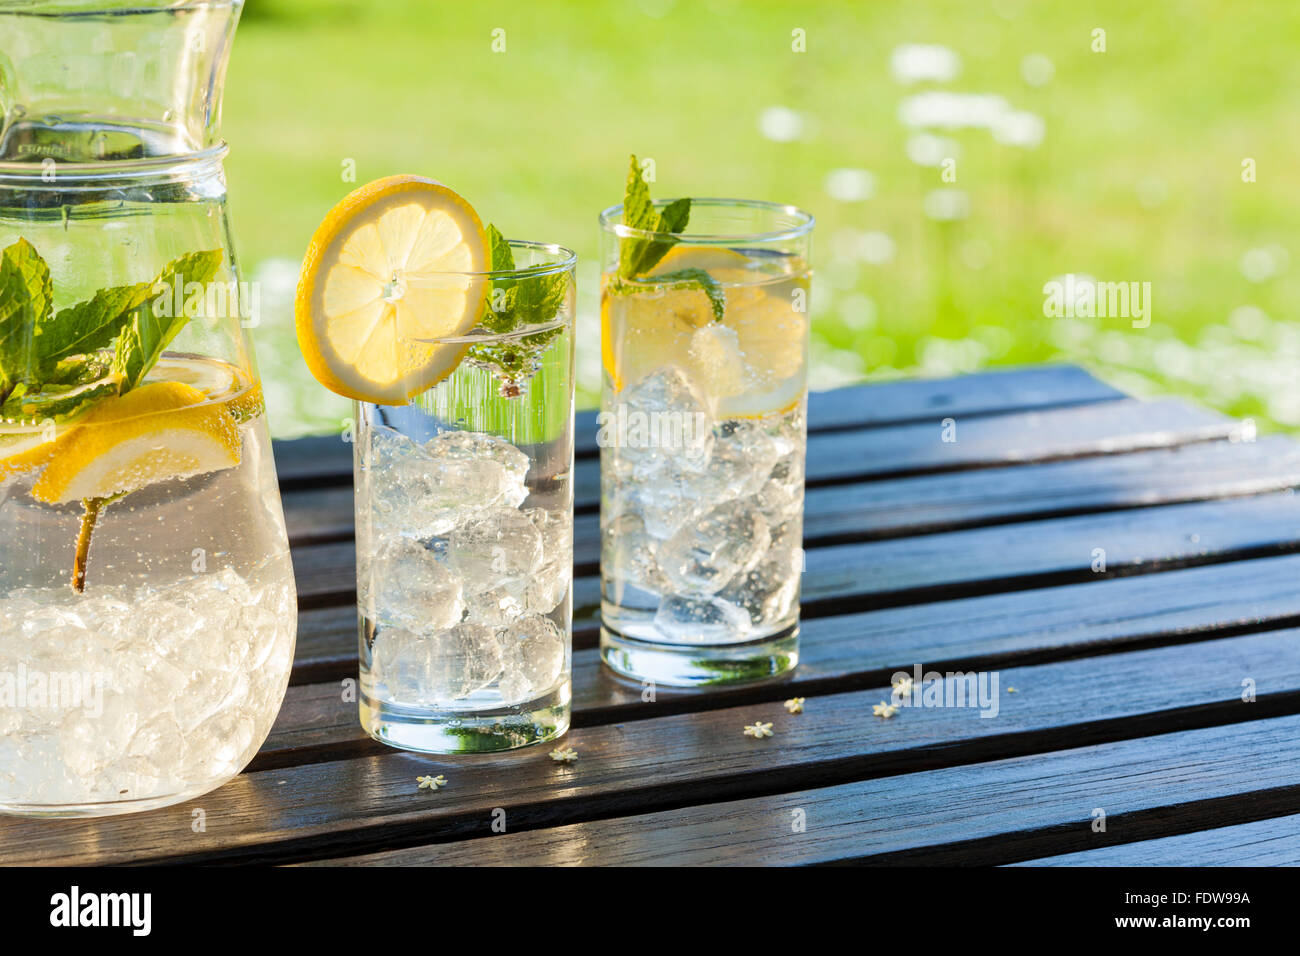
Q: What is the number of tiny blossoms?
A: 6